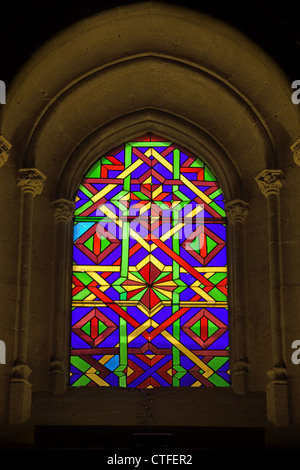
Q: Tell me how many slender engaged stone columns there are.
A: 4